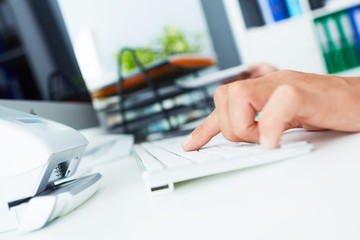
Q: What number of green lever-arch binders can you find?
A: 3